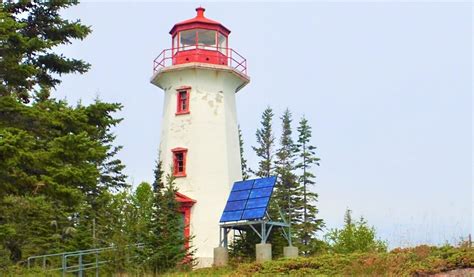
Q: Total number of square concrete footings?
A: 3